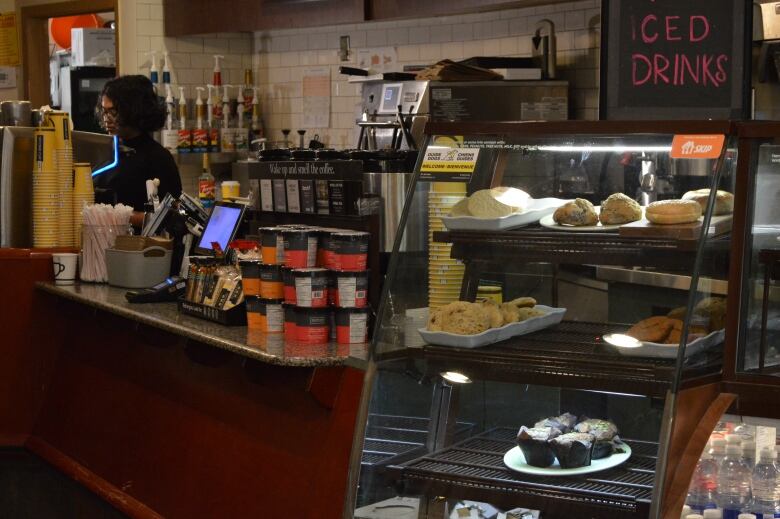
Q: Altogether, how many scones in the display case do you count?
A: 2